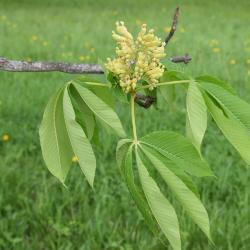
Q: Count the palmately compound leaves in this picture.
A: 3